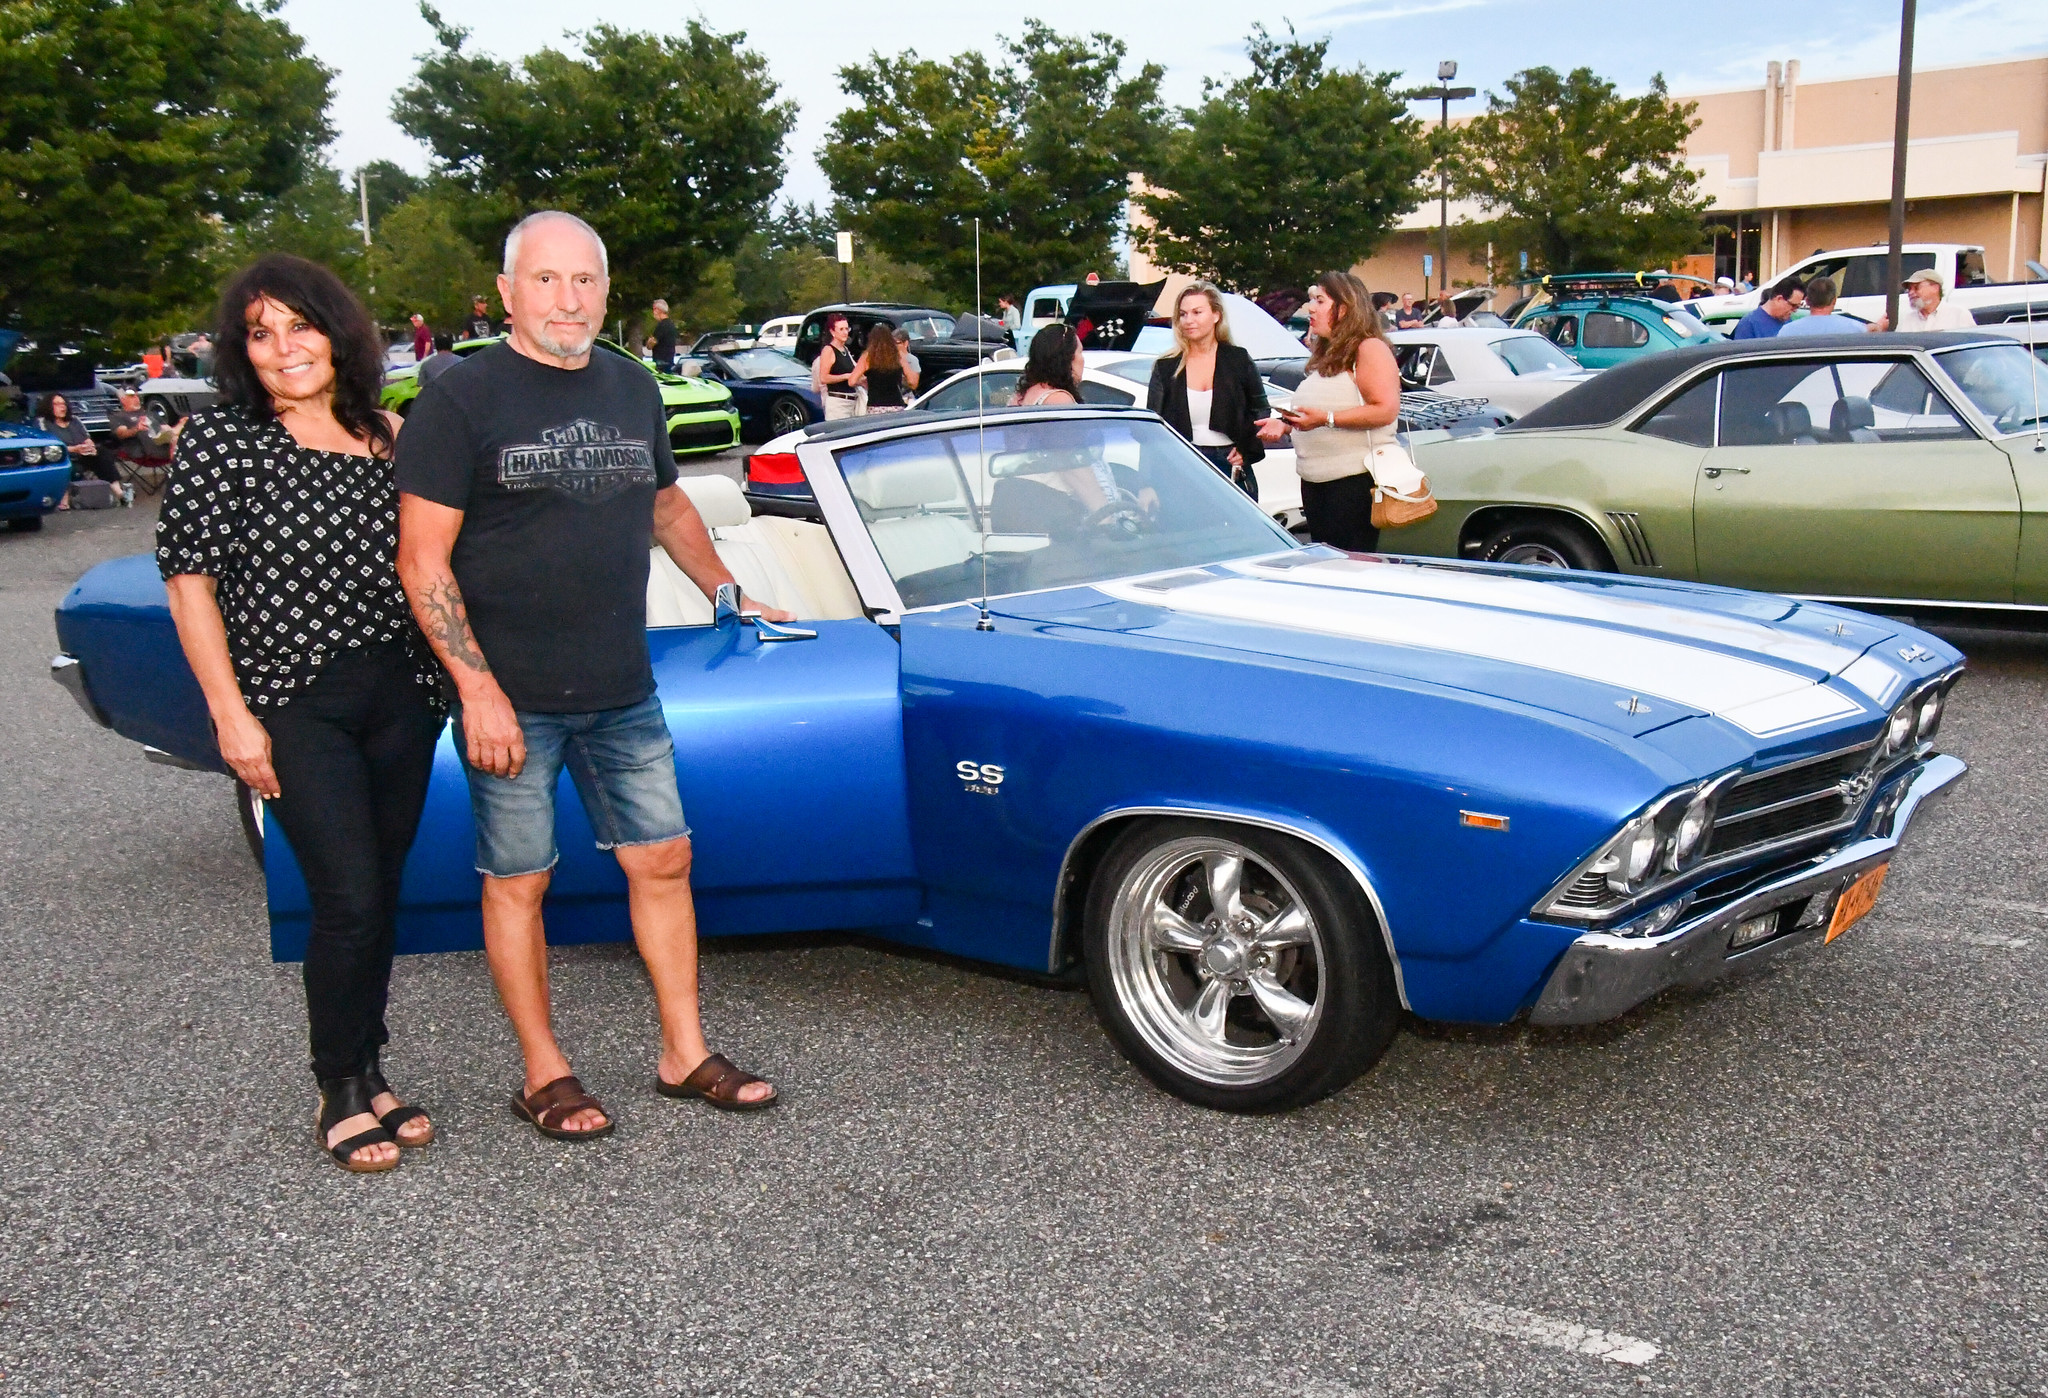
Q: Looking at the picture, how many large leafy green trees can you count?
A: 5